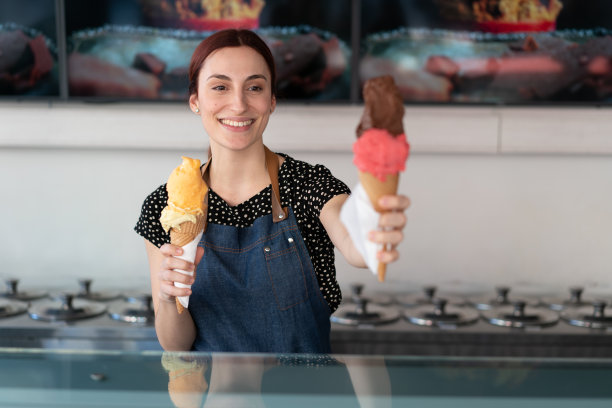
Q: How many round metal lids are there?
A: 13